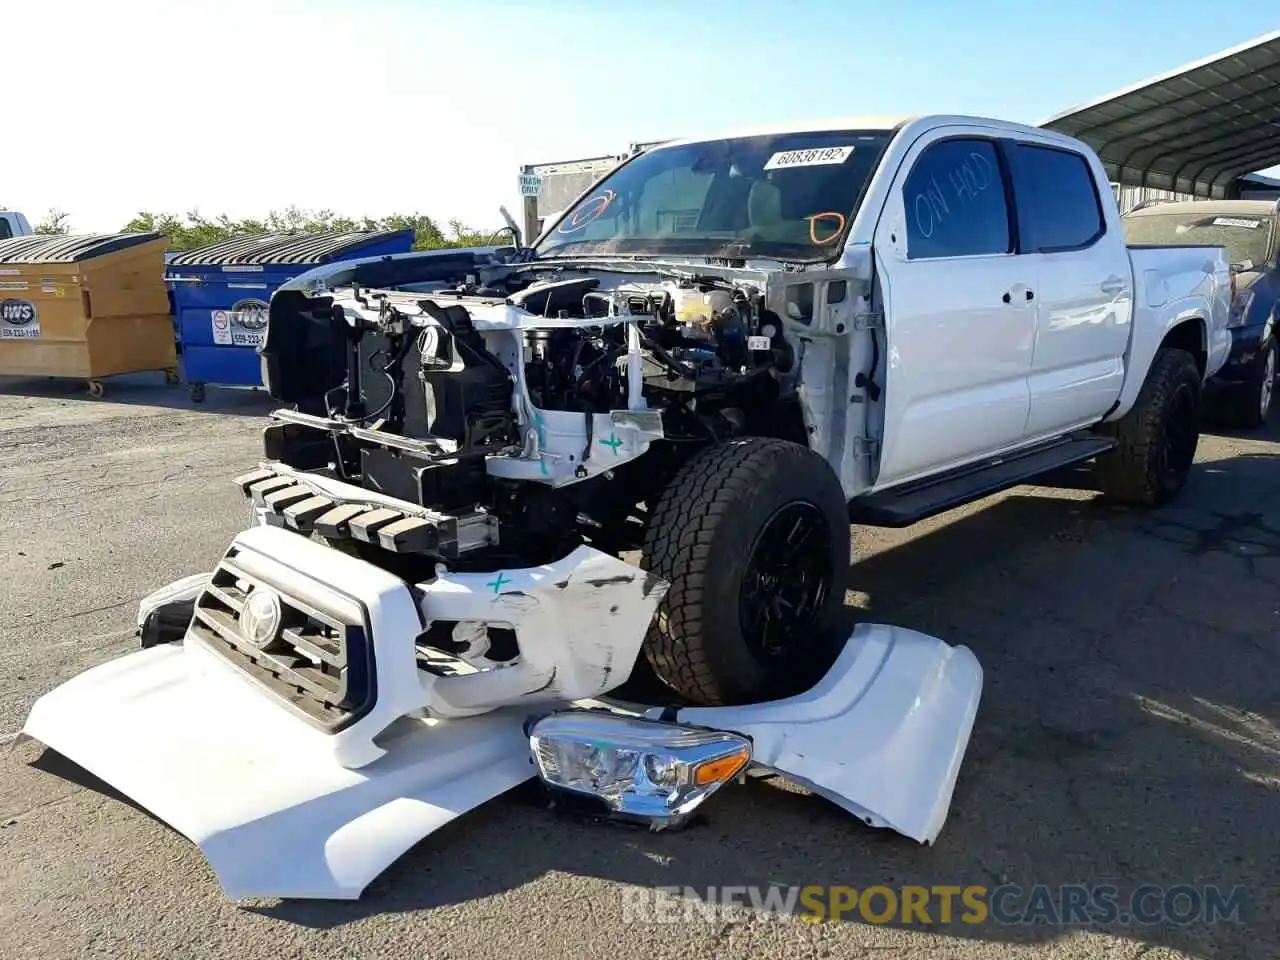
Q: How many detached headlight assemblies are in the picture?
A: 1